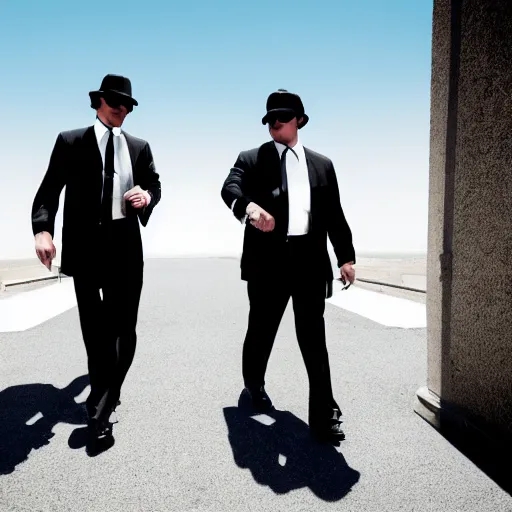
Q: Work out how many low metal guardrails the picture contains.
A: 2